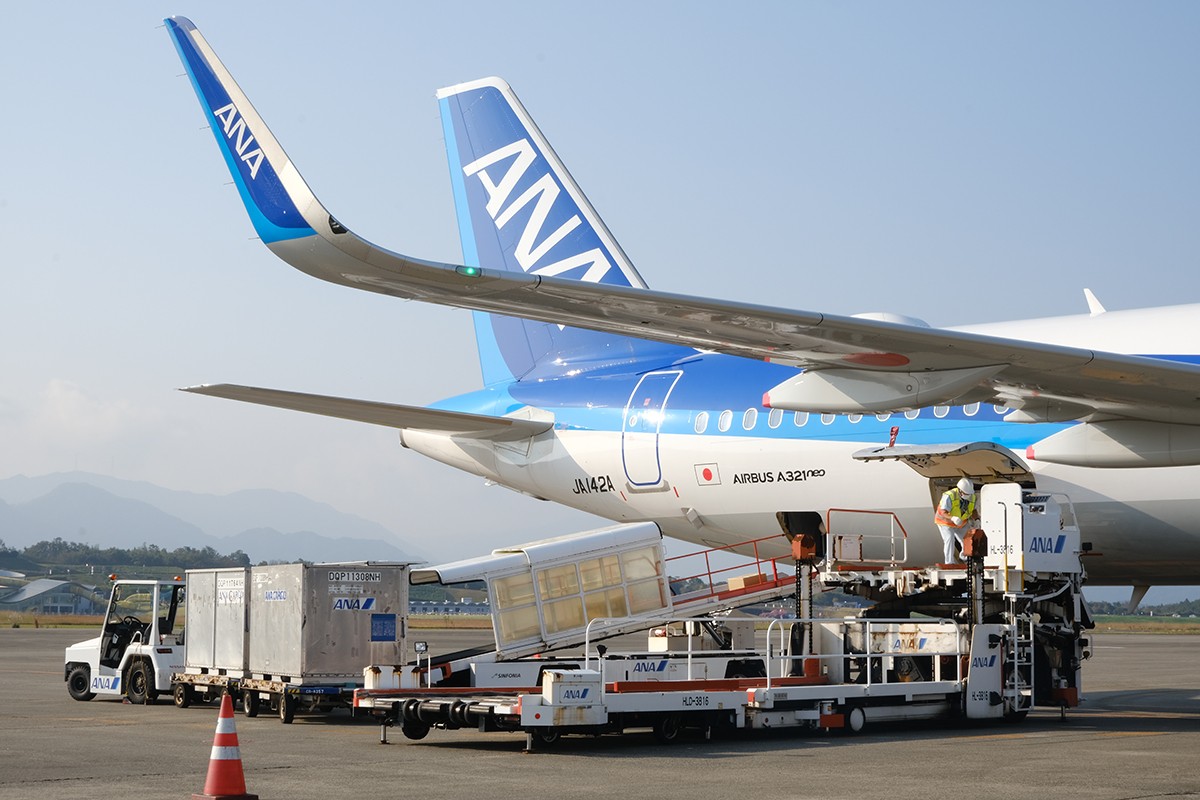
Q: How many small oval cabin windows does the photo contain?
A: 12